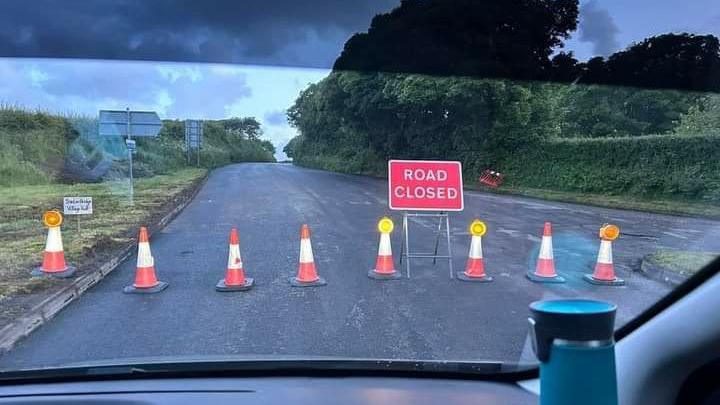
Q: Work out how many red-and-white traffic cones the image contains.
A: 8